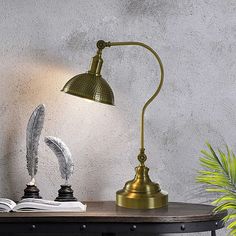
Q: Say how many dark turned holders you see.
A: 2